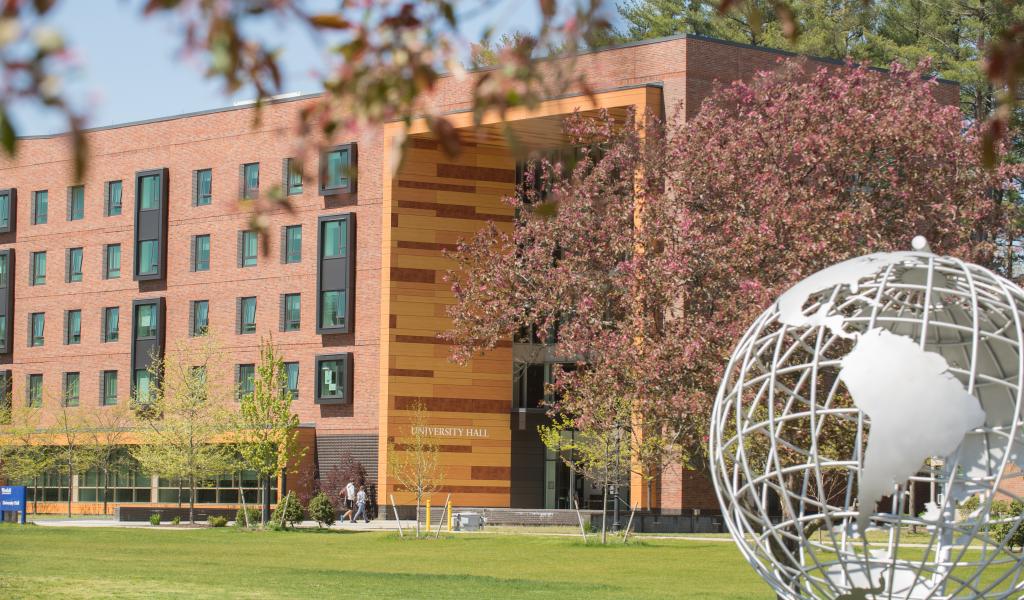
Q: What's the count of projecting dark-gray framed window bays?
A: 8